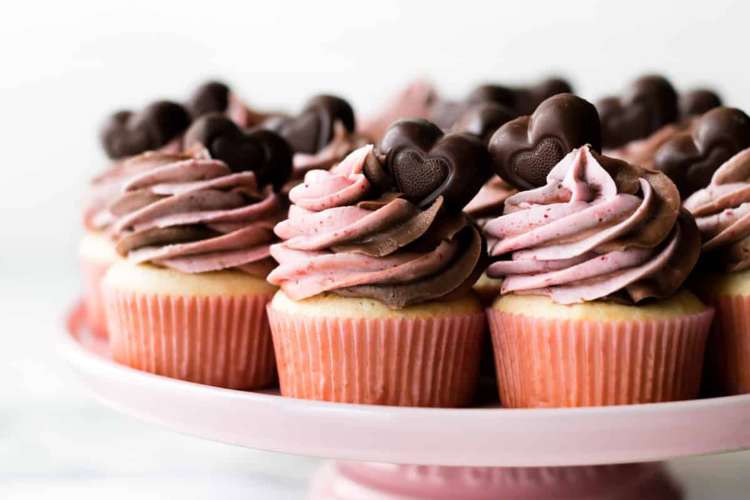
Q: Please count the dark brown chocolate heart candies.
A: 11